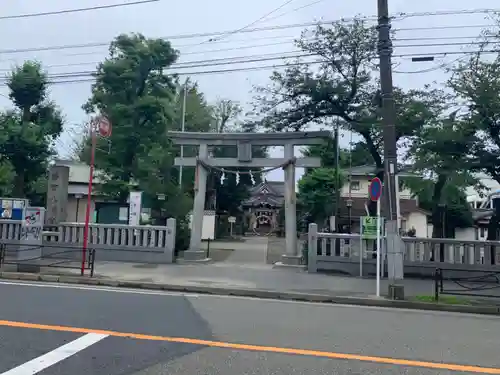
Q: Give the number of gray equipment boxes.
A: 1